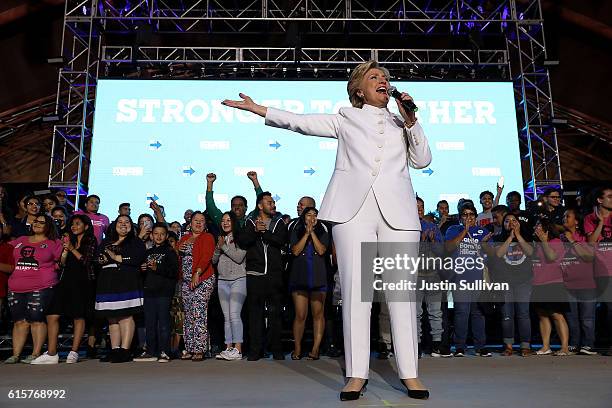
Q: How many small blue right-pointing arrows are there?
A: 7